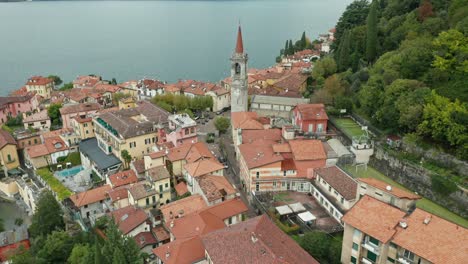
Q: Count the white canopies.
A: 3